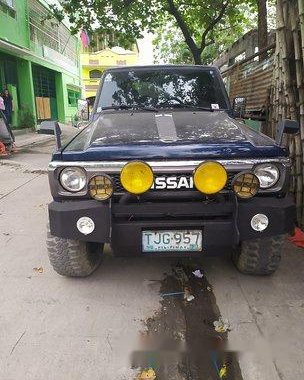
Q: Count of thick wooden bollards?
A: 0